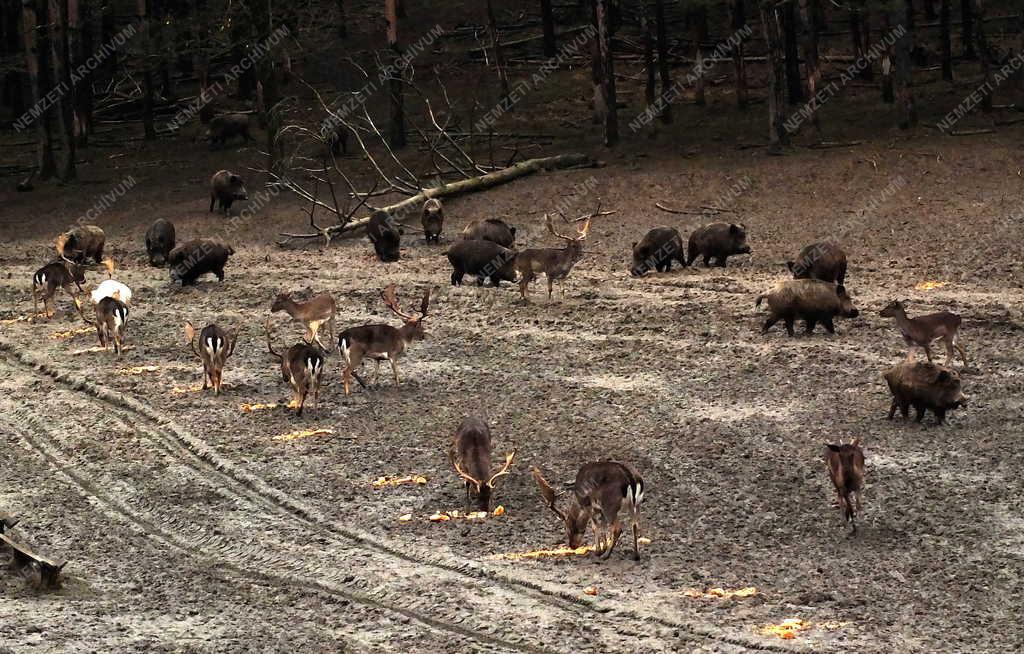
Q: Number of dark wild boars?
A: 15